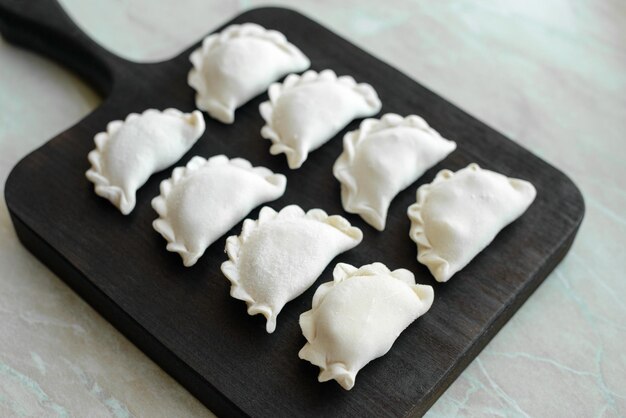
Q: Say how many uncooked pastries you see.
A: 8